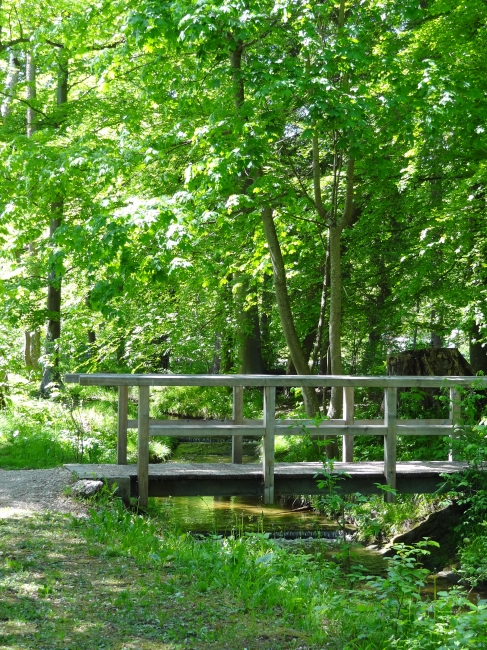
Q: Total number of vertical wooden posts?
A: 7